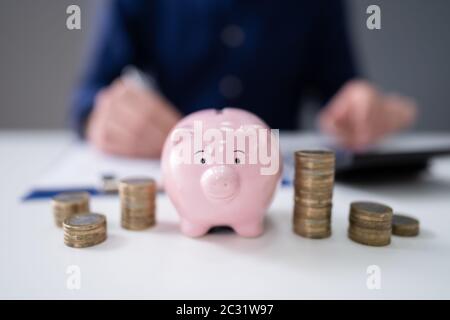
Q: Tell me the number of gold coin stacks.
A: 6